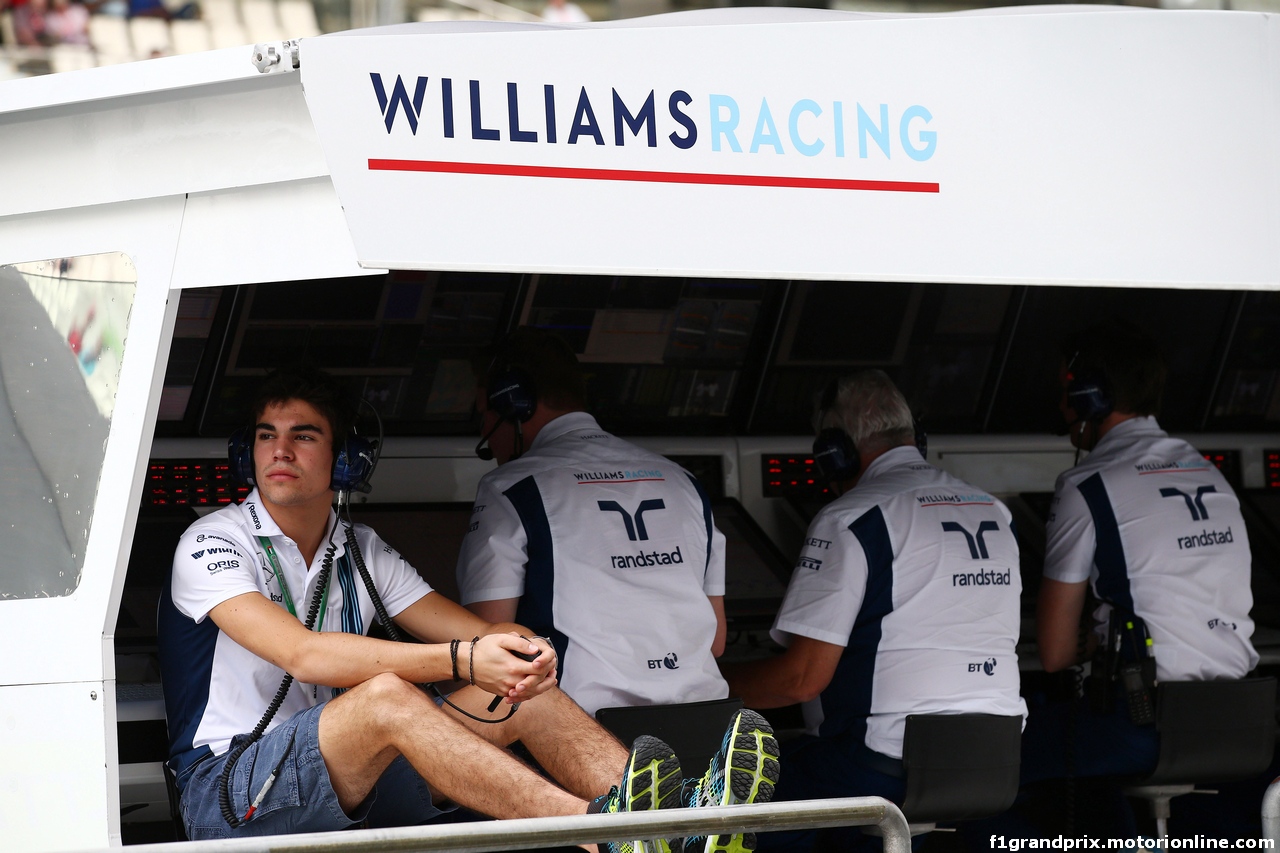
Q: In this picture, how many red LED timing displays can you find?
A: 4